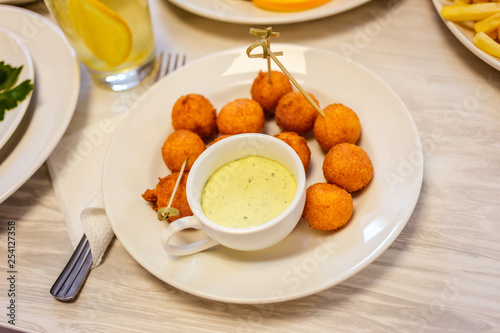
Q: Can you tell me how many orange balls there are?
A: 11